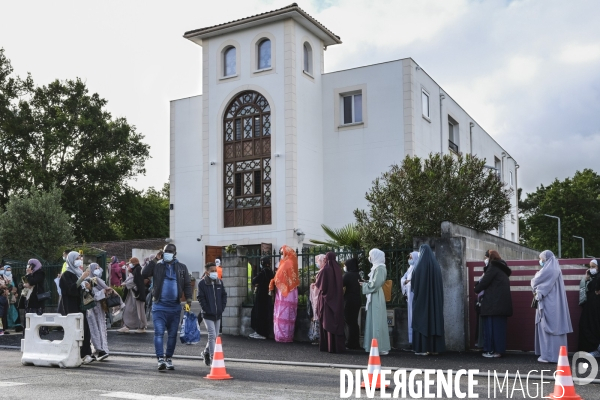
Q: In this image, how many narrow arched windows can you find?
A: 3